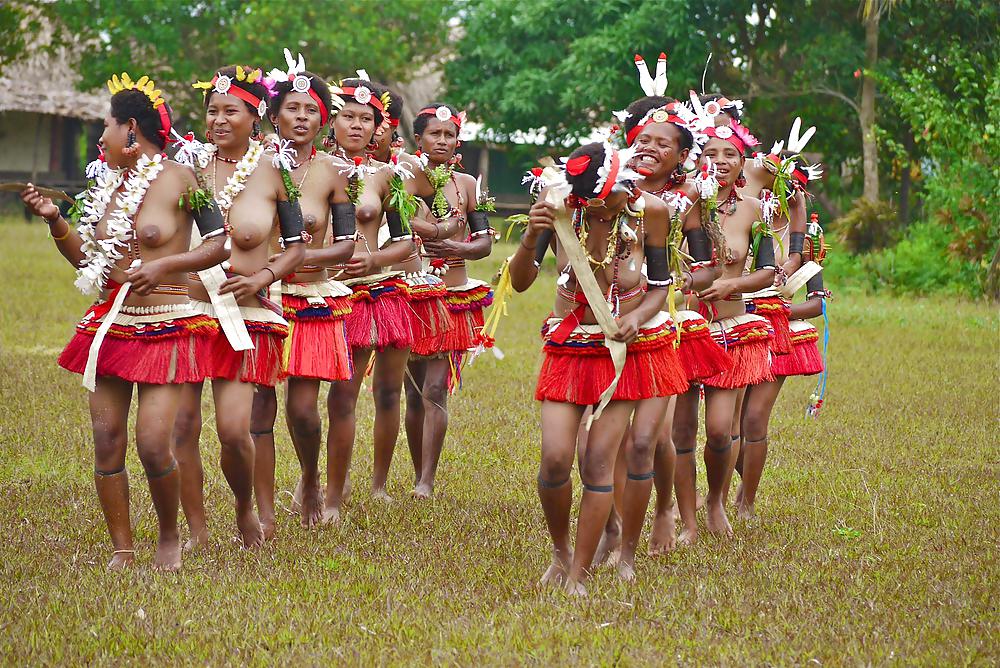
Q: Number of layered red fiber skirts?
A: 11